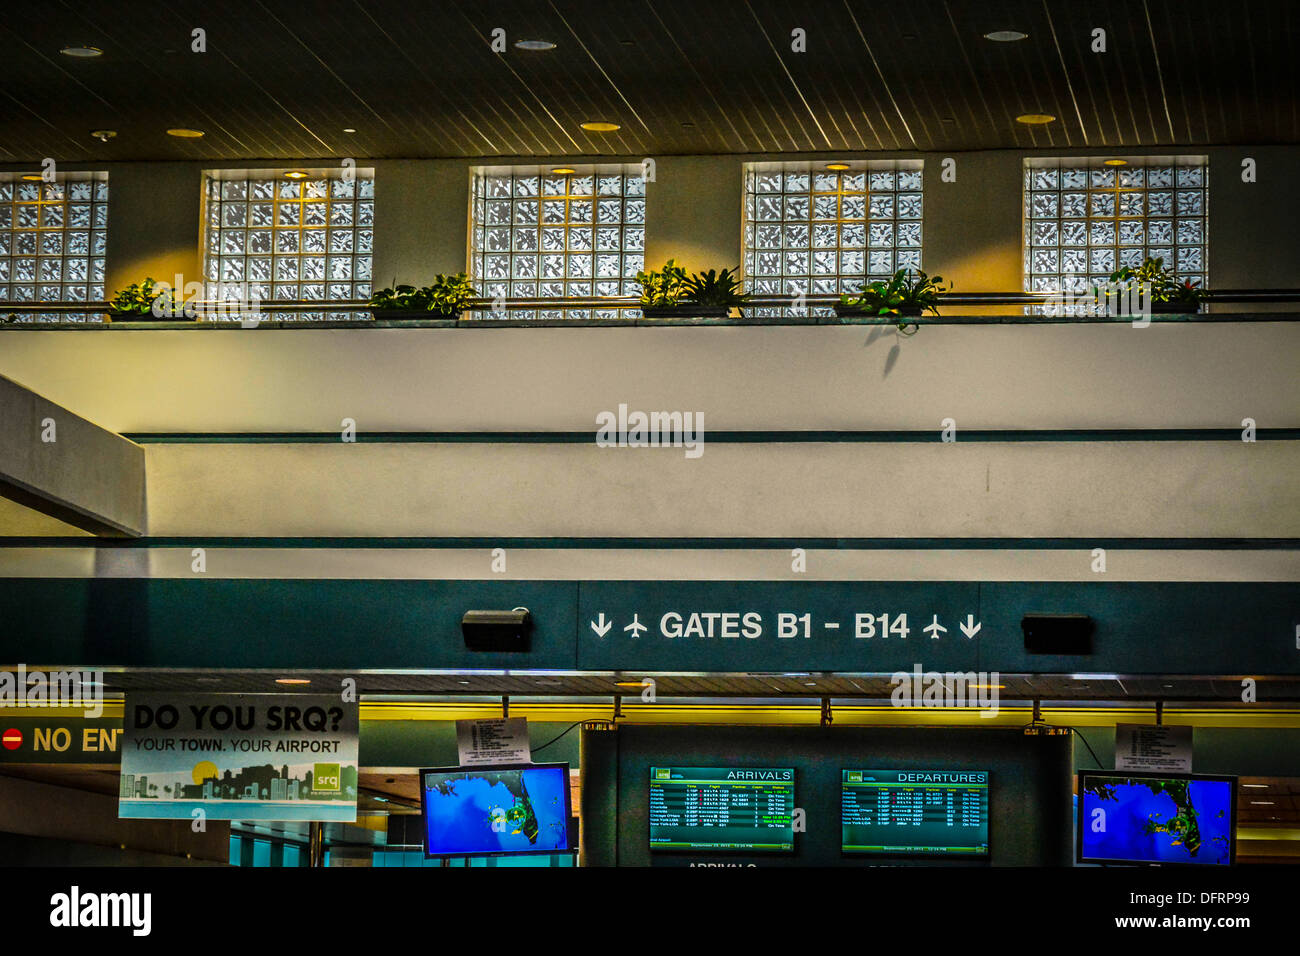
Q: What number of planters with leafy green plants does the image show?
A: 5